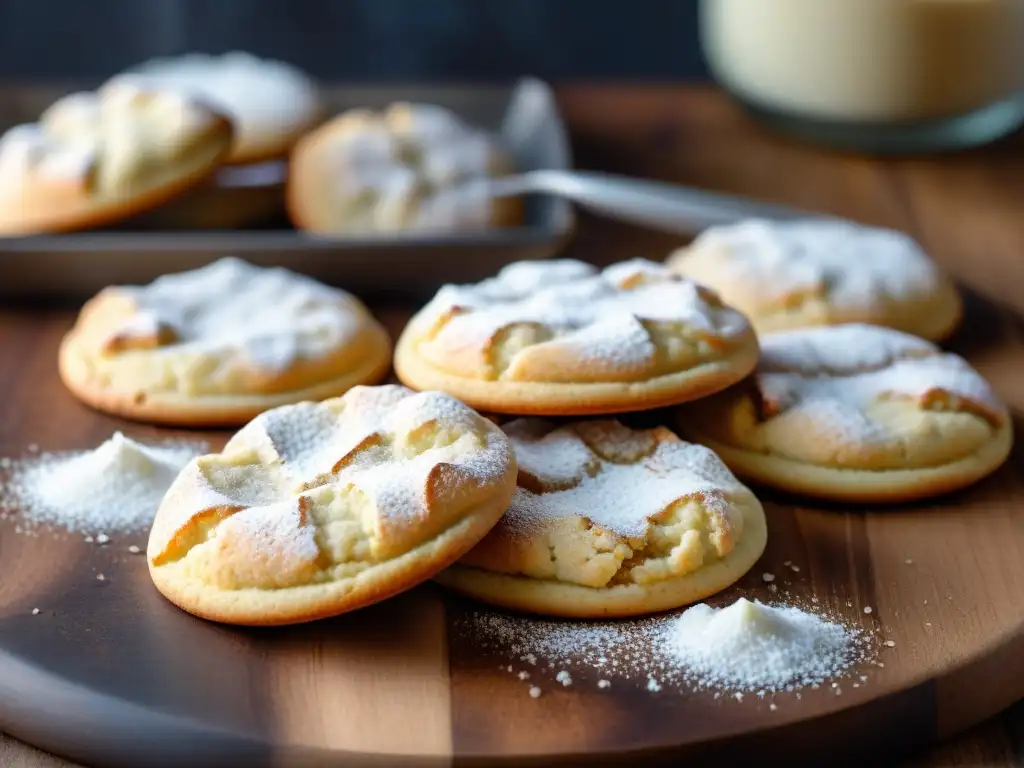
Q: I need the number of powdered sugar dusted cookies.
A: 9